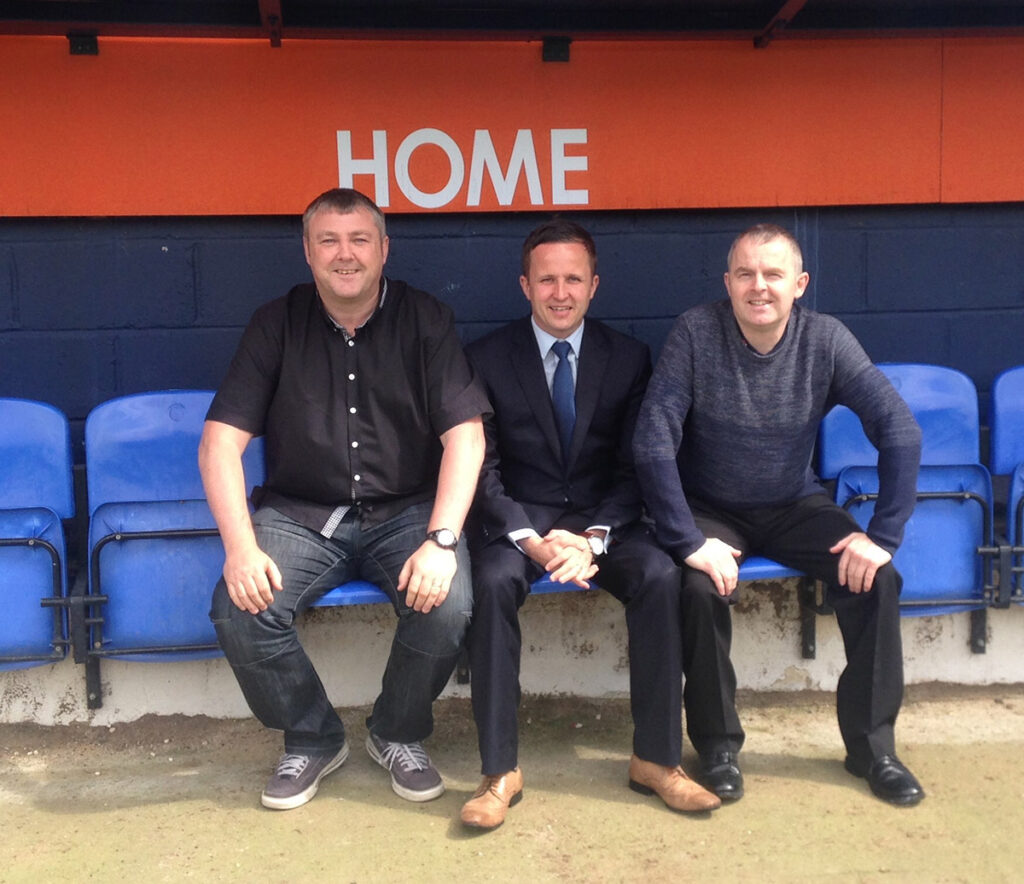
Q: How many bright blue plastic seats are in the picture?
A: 7